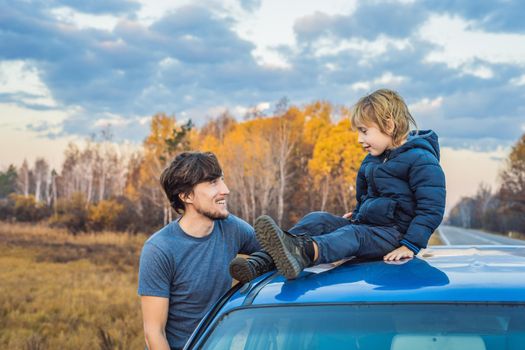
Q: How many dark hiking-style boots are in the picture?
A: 2